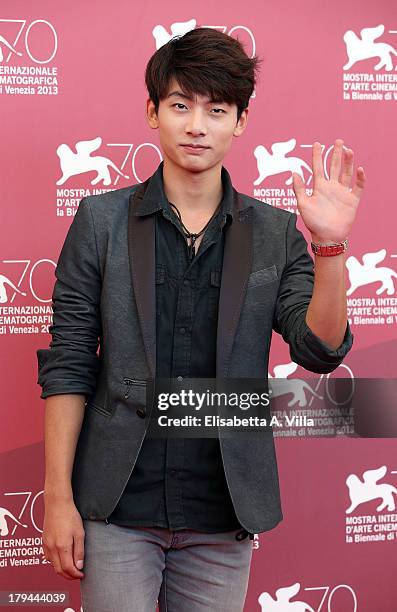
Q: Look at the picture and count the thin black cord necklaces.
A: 1